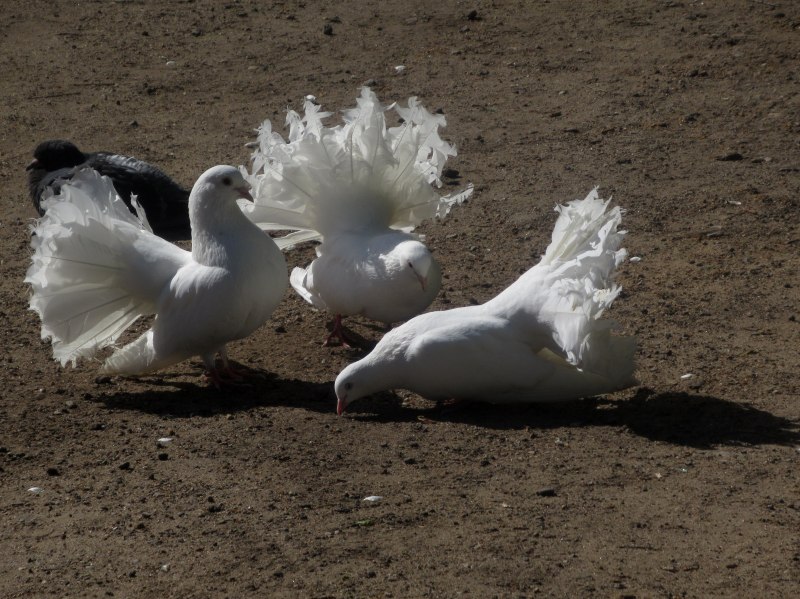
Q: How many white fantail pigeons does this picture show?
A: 3